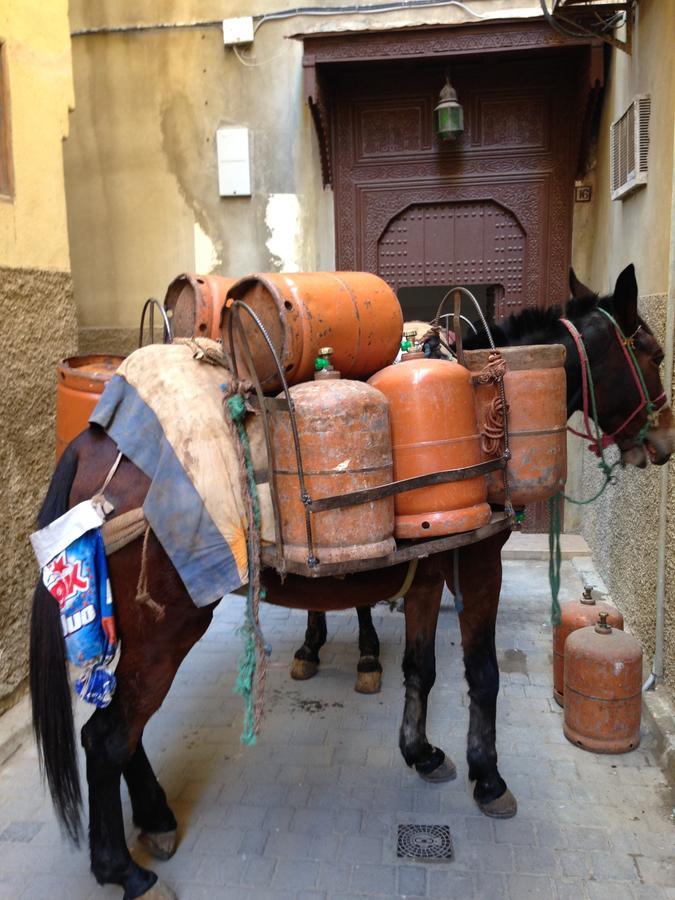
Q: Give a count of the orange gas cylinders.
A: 8